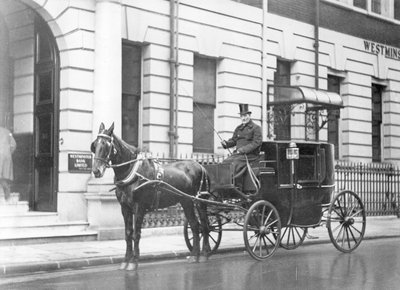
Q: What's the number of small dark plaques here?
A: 1